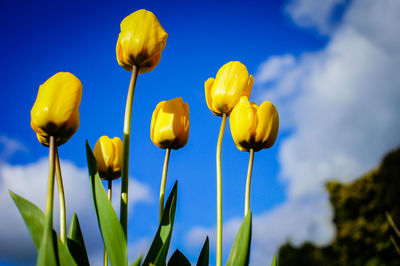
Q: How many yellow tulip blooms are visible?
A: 6